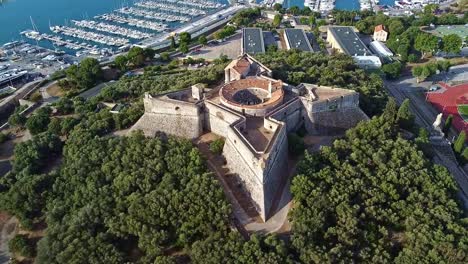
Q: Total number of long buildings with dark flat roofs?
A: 3